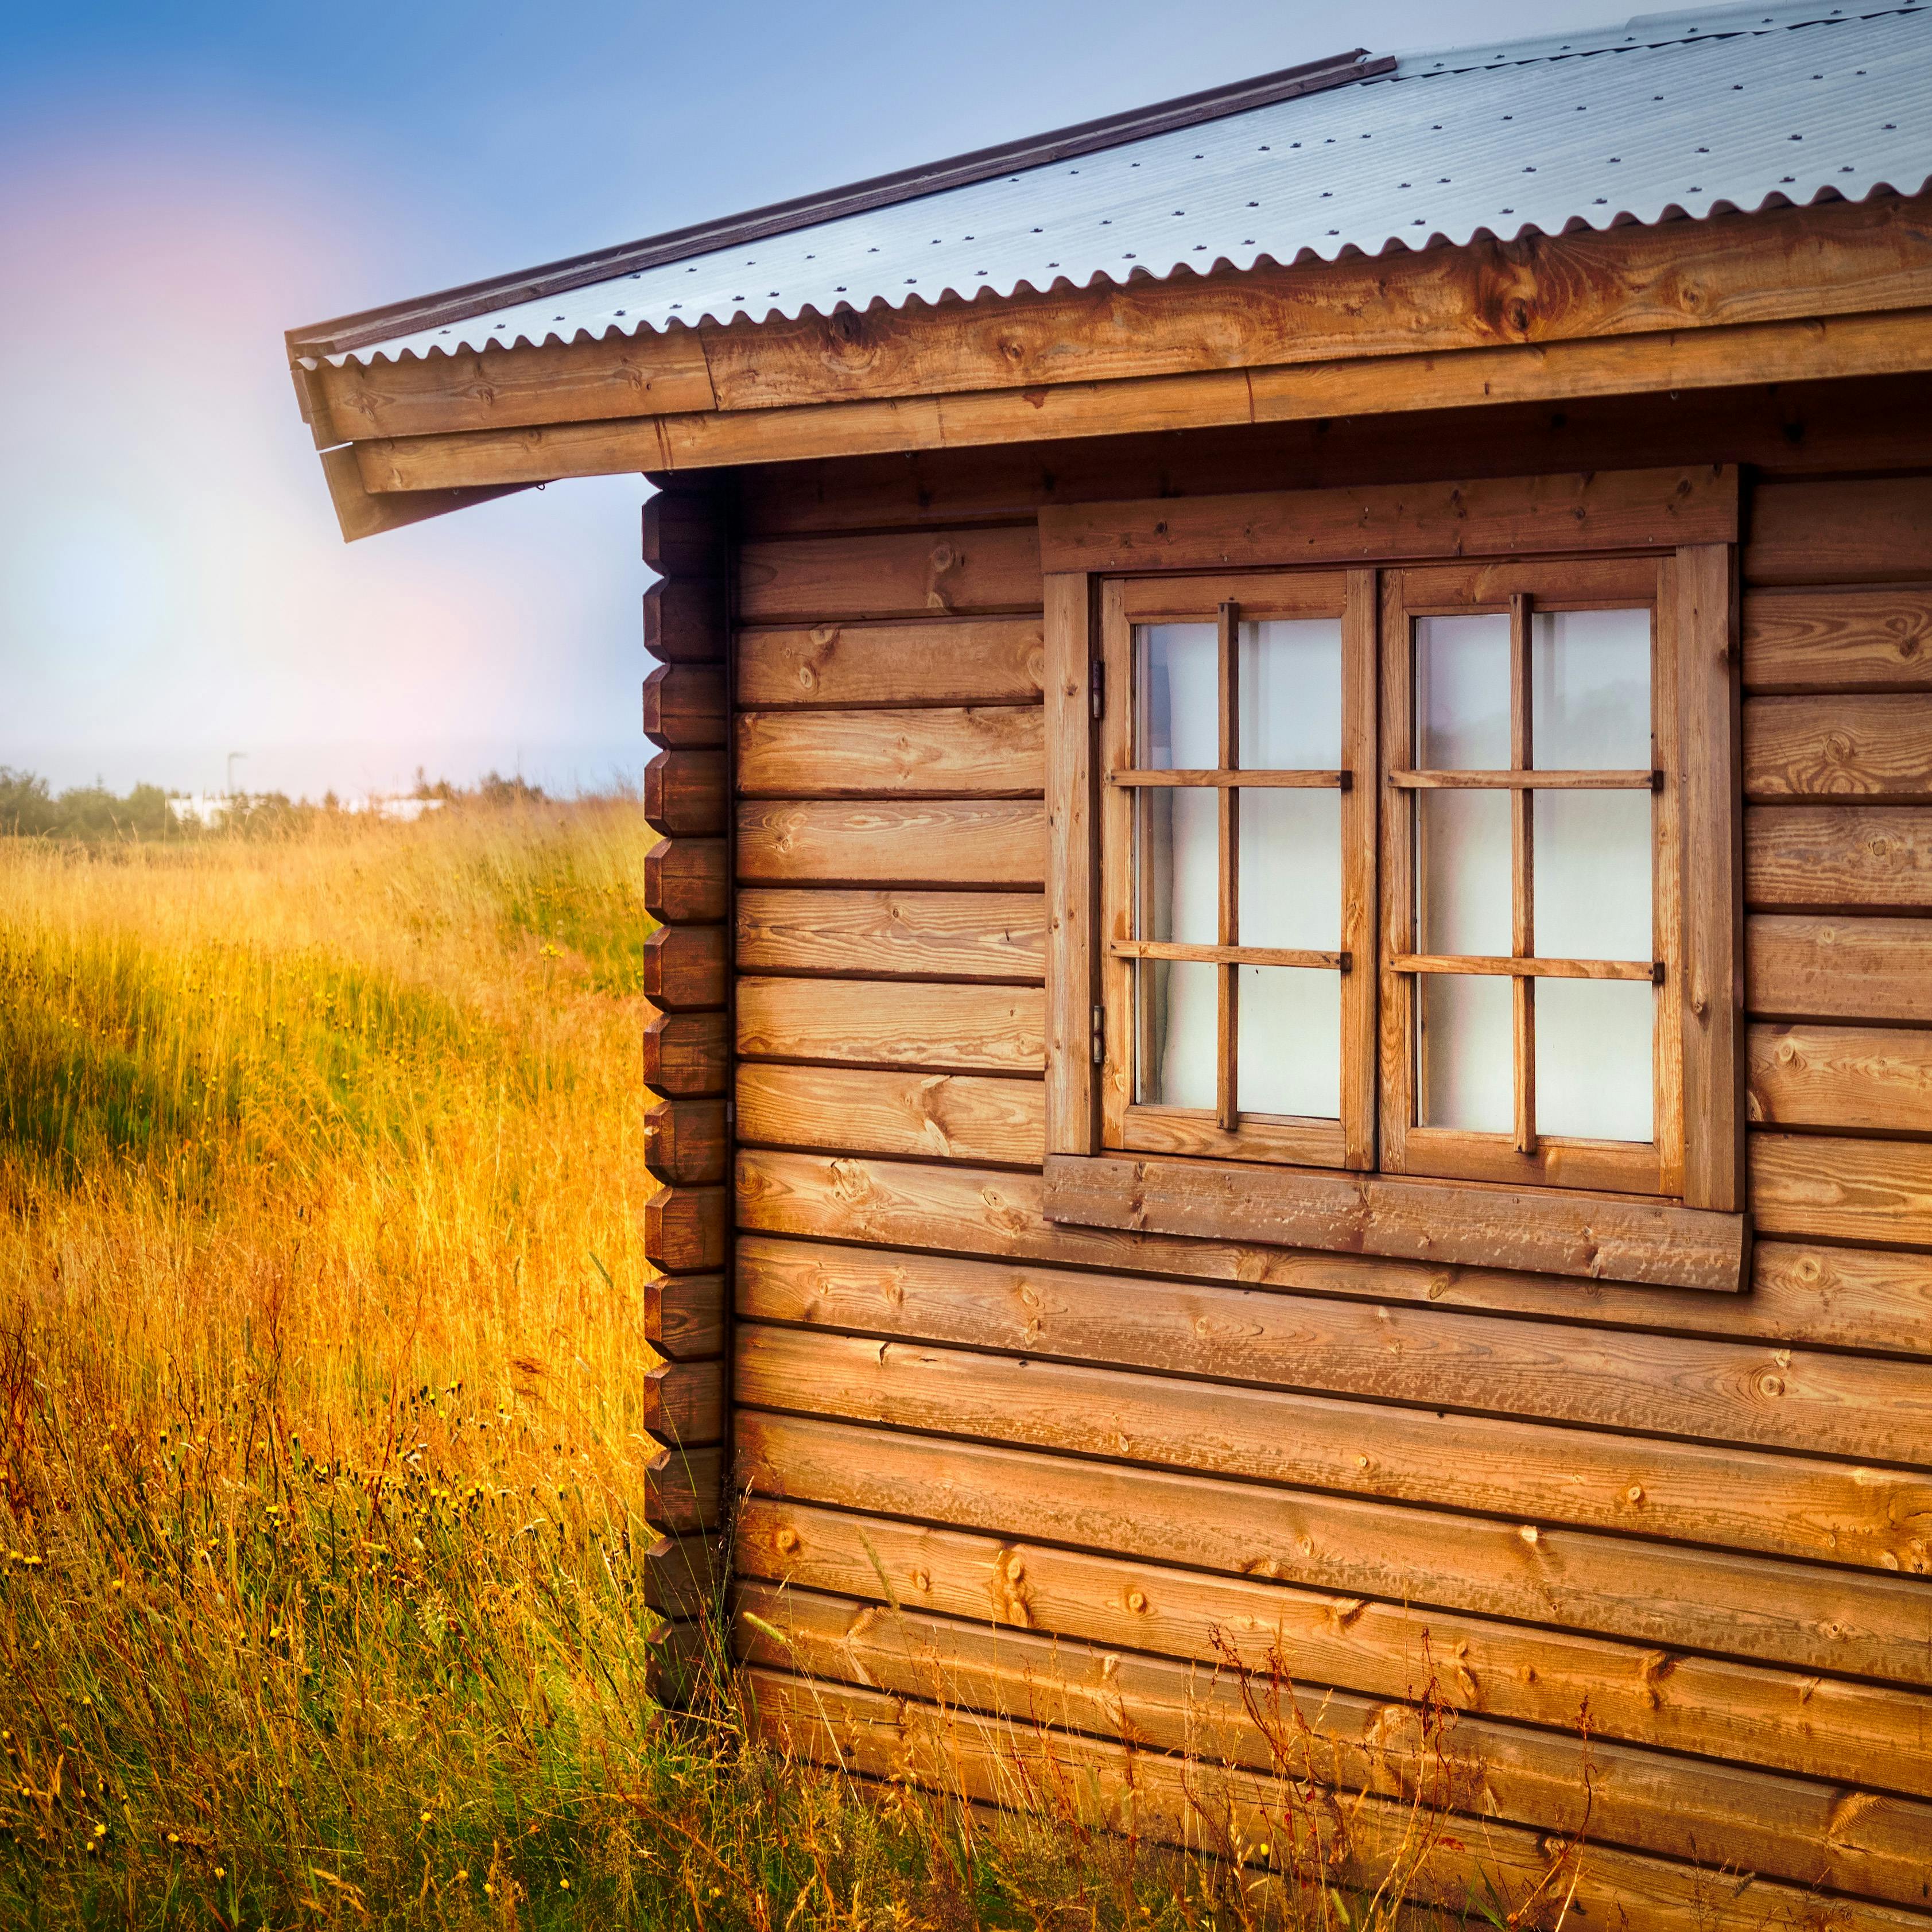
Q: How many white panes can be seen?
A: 12